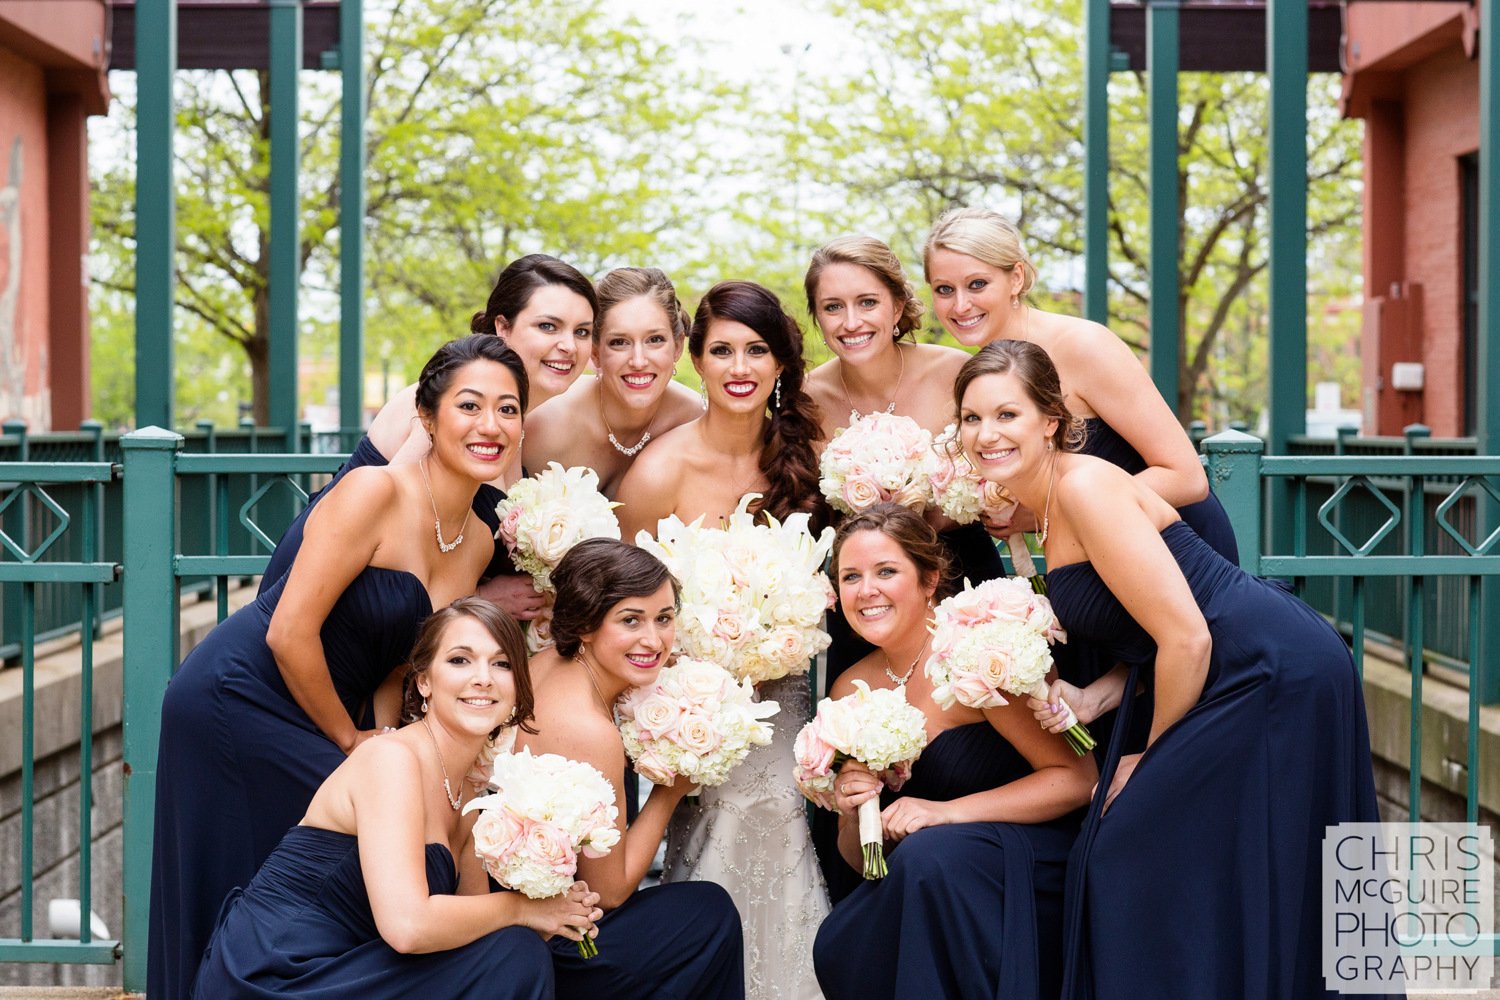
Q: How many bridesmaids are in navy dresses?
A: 9